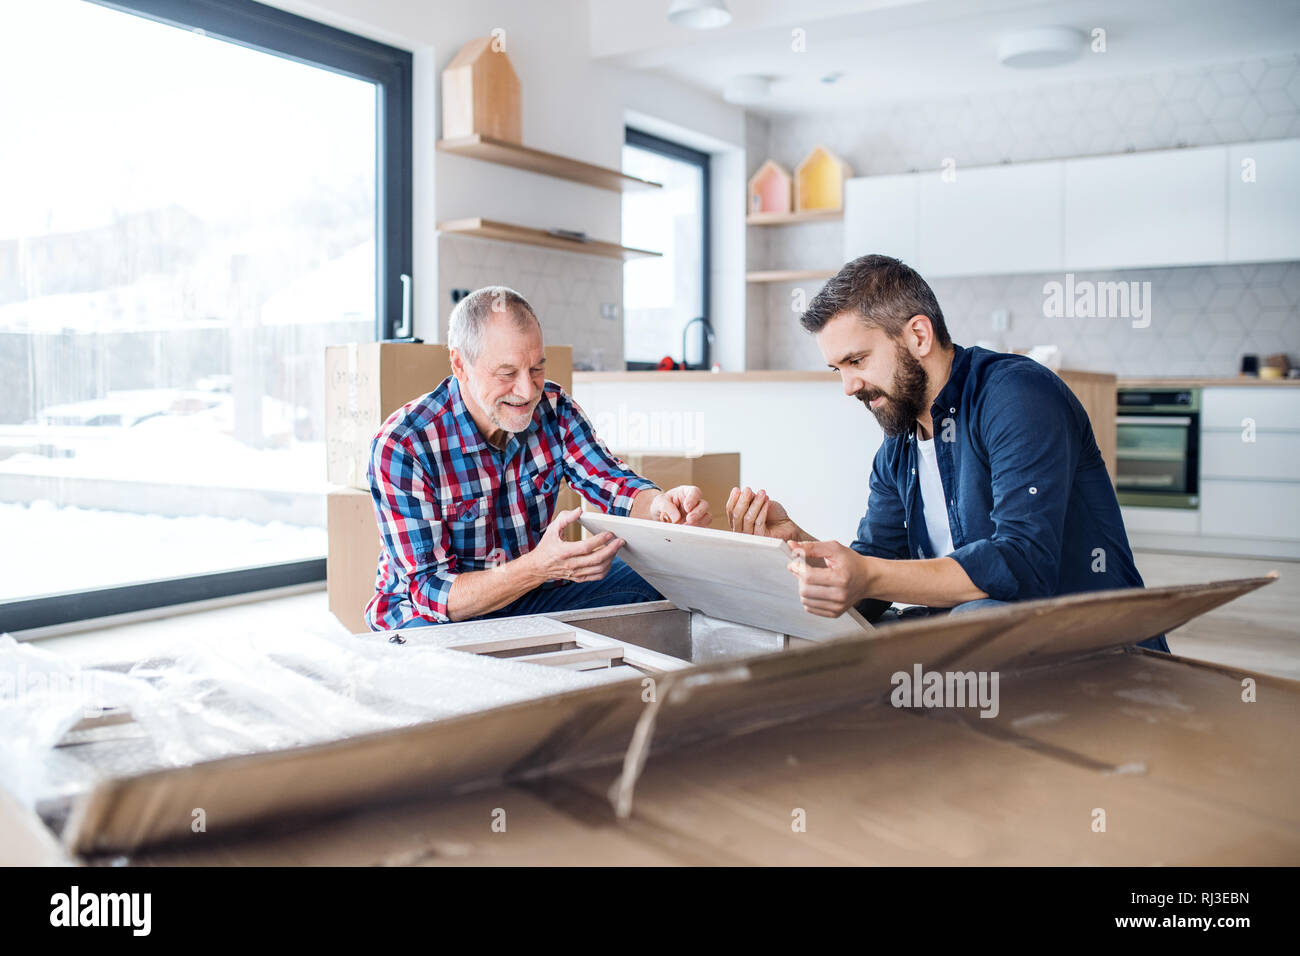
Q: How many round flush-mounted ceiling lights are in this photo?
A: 2